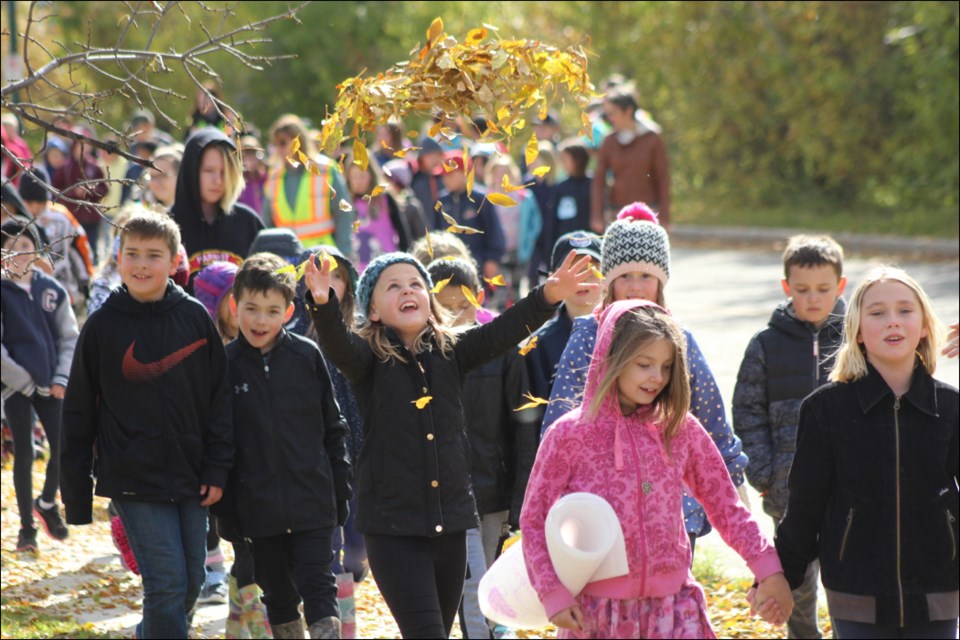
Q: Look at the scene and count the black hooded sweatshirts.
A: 2